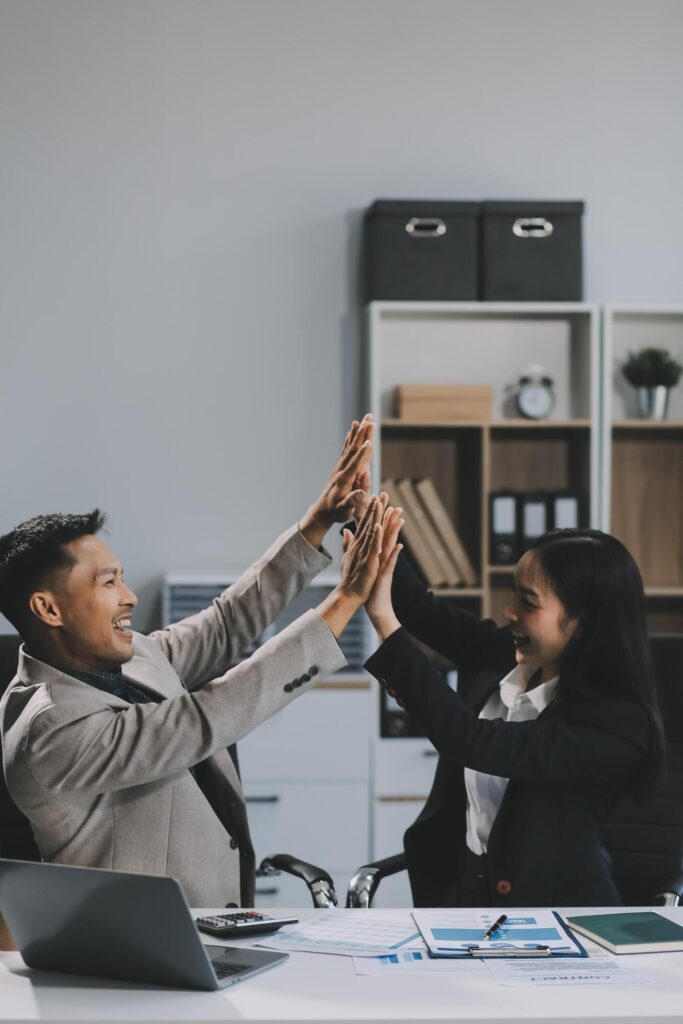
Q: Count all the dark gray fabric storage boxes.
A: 2